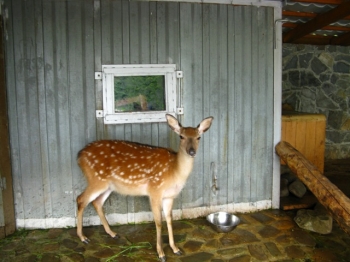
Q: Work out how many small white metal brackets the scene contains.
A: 4